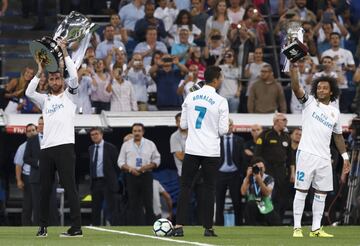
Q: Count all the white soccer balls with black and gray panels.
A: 1